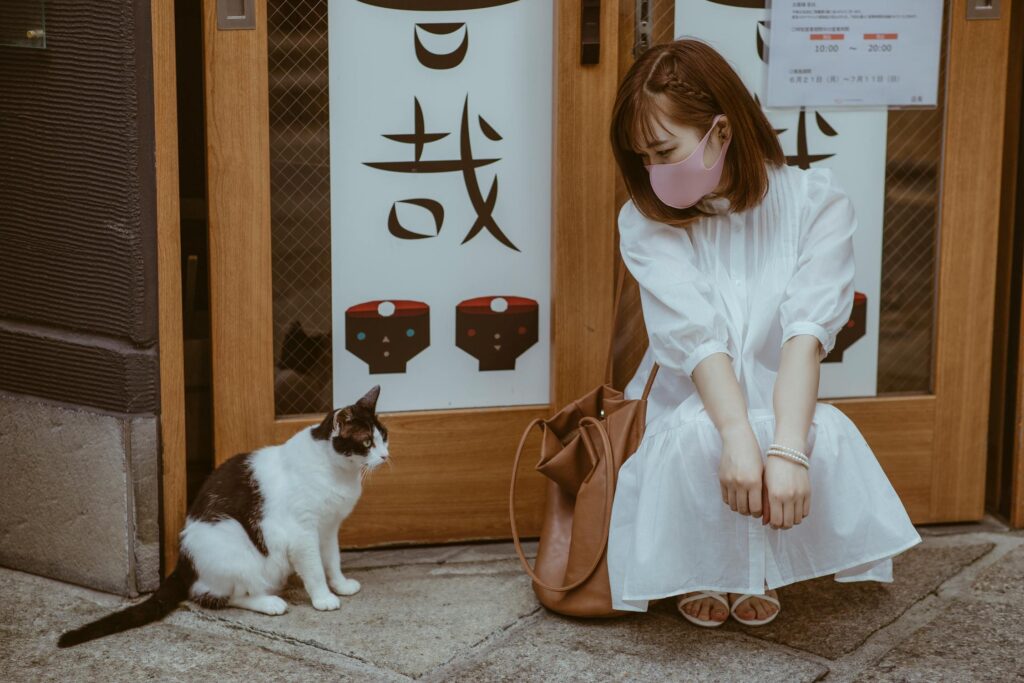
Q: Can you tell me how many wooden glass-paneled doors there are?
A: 2